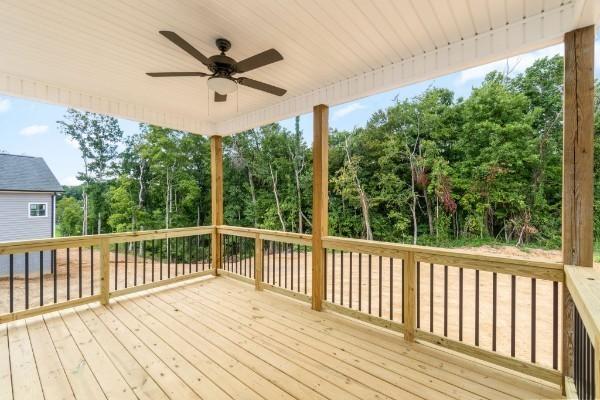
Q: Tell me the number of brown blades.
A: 5